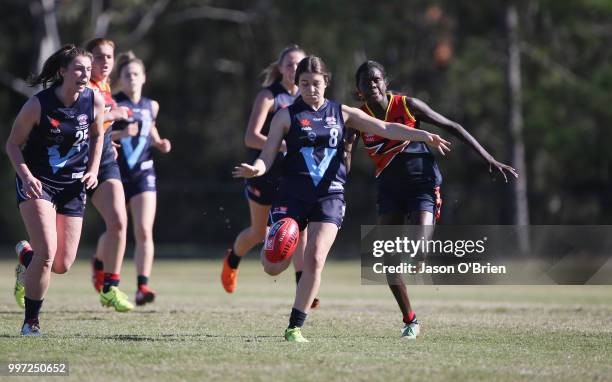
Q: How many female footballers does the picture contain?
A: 6